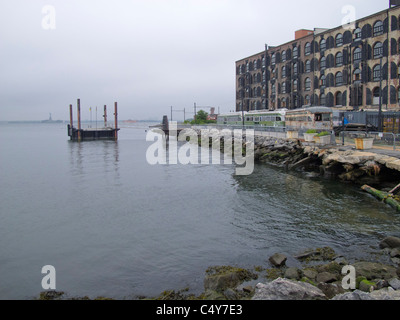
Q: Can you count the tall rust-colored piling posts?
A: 4